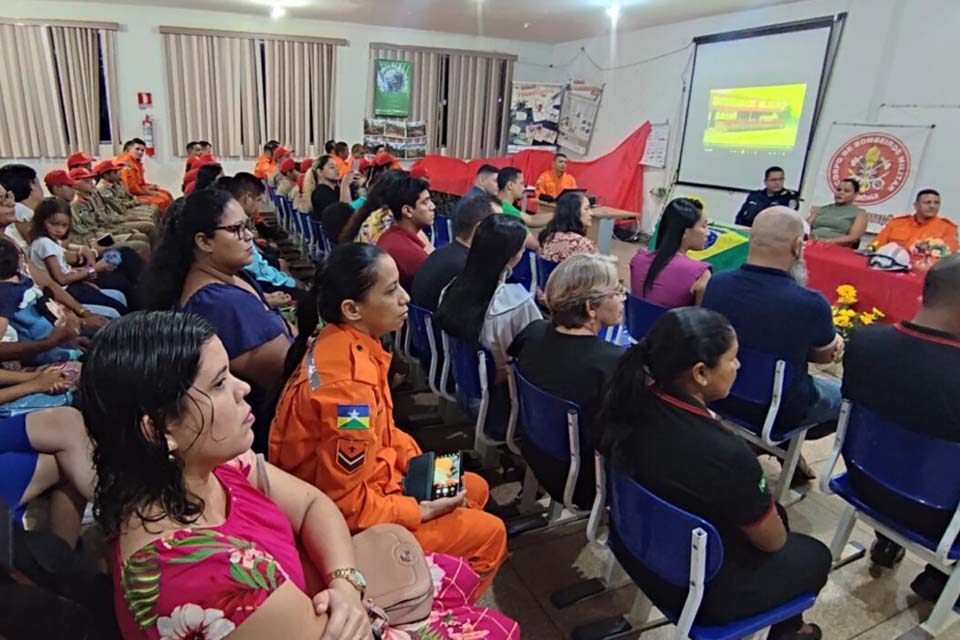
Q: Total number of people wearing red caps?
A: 15